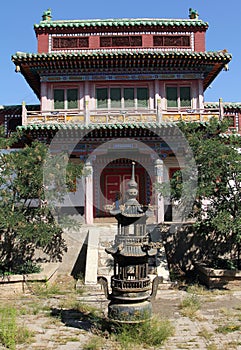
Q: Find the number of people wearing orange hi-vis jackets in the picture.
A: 0